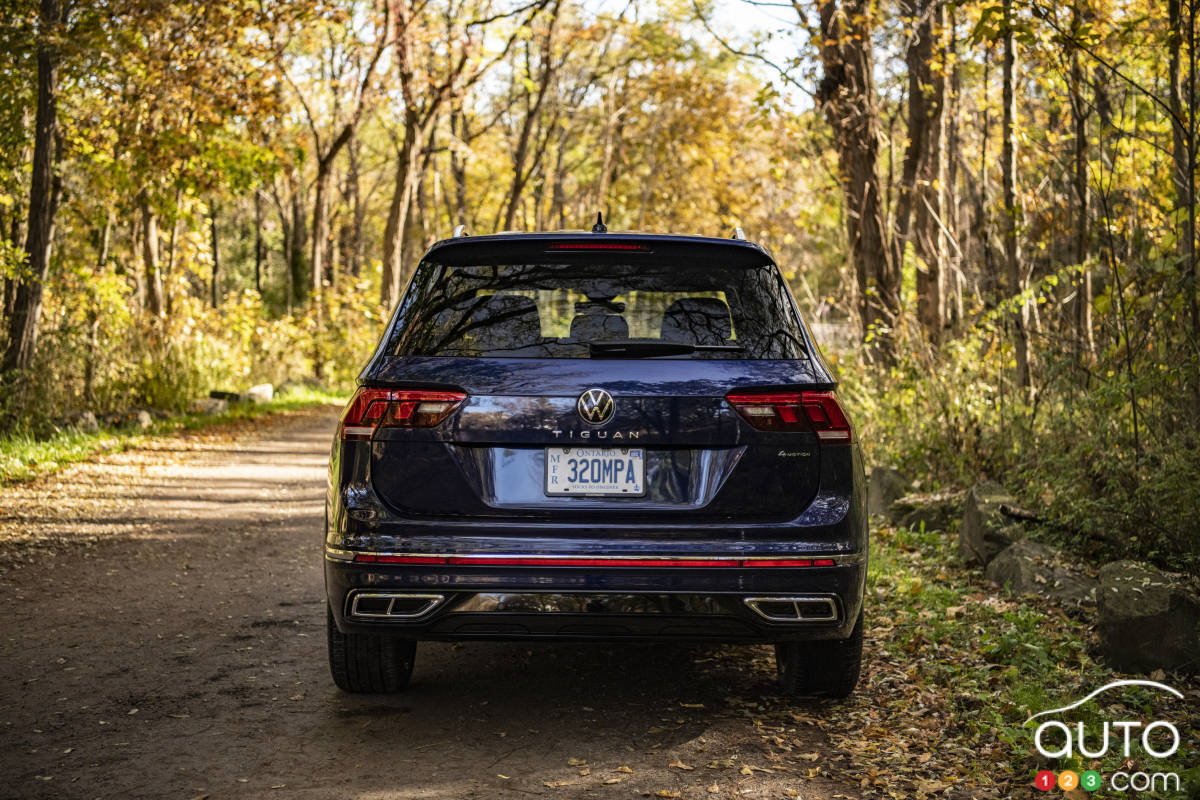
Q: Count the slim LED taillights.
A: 2